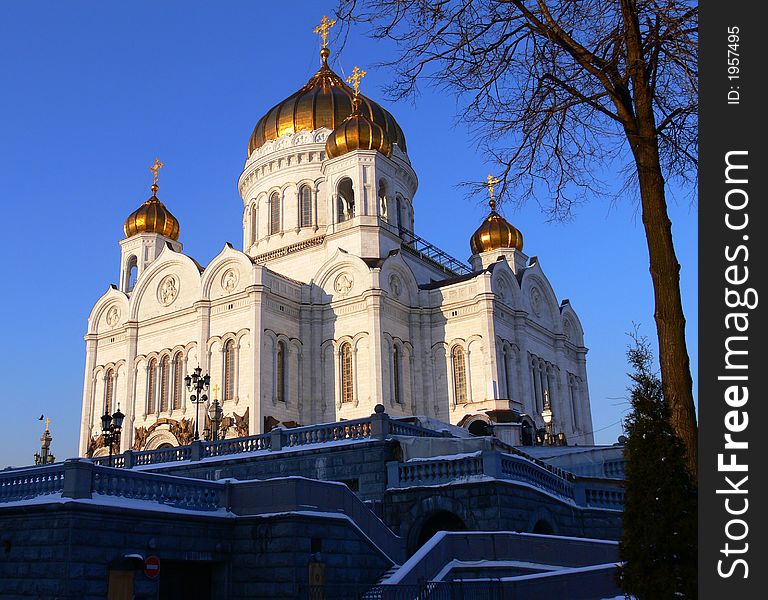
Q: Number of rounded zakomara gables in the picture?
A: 8